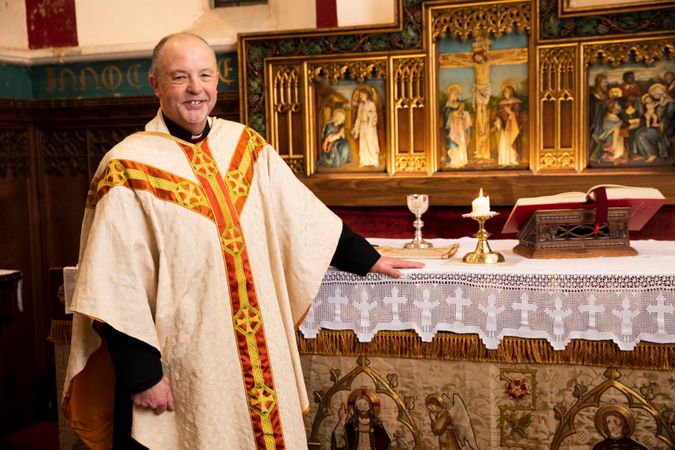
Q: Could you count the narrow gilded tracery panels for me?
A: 3